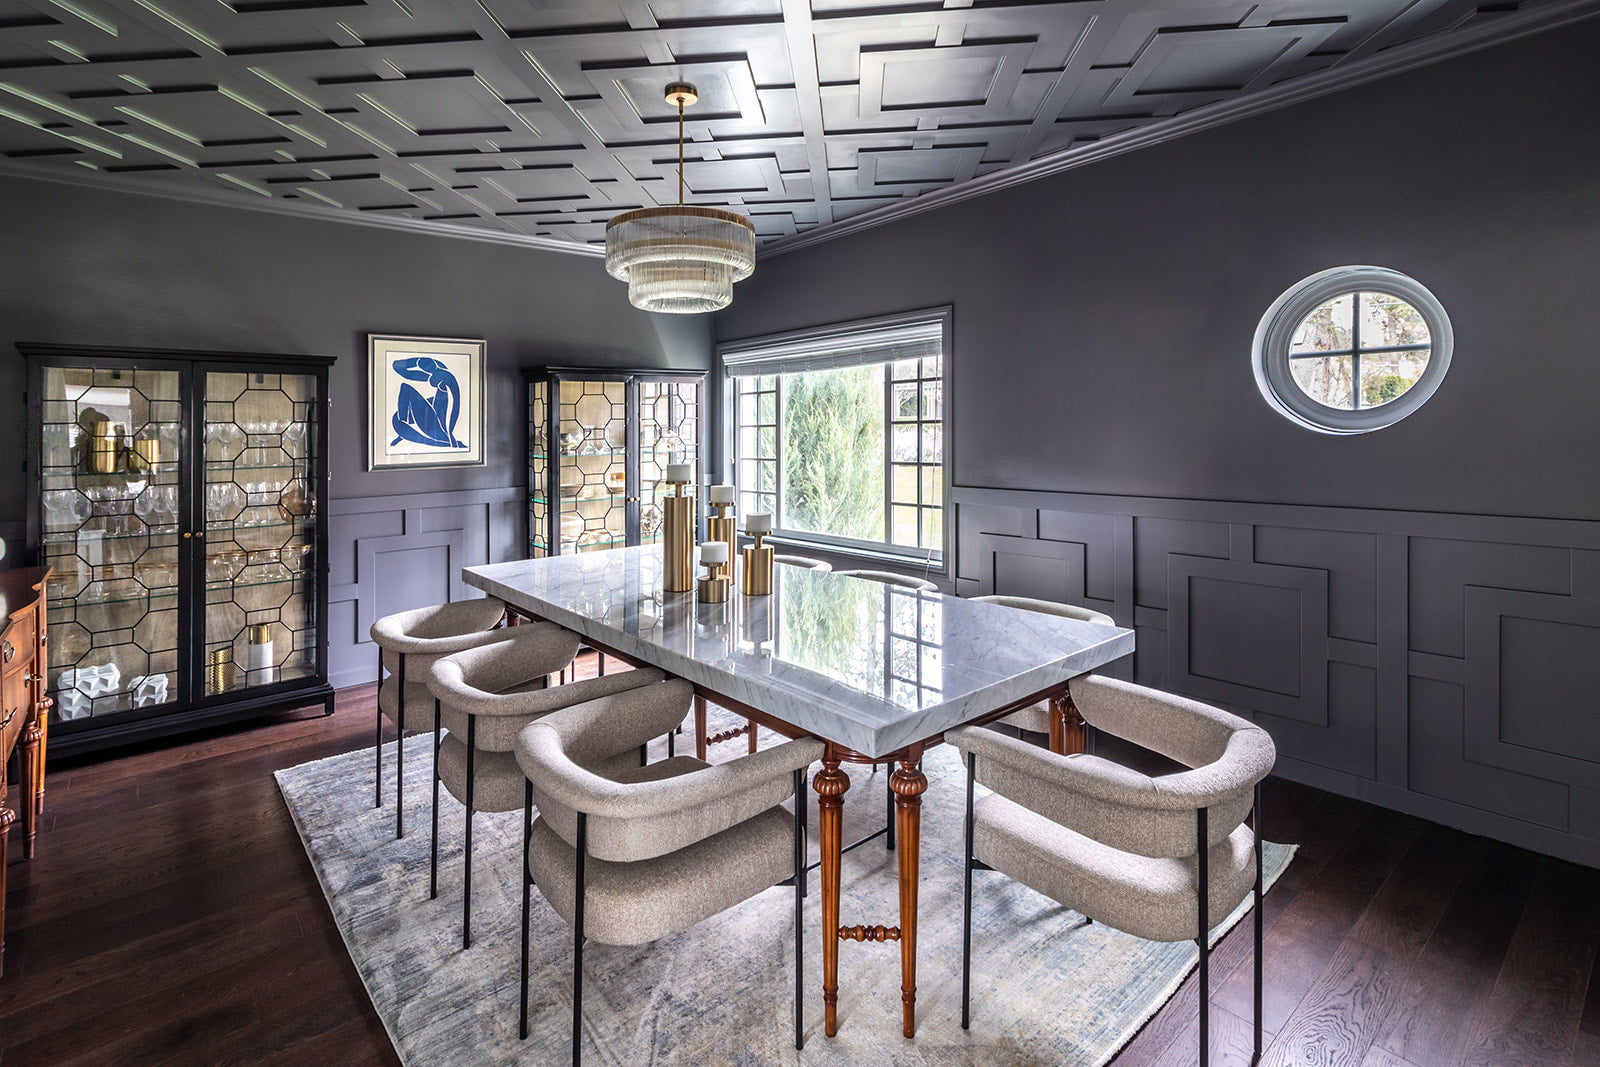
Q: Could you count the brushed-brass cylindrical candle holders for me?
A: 4